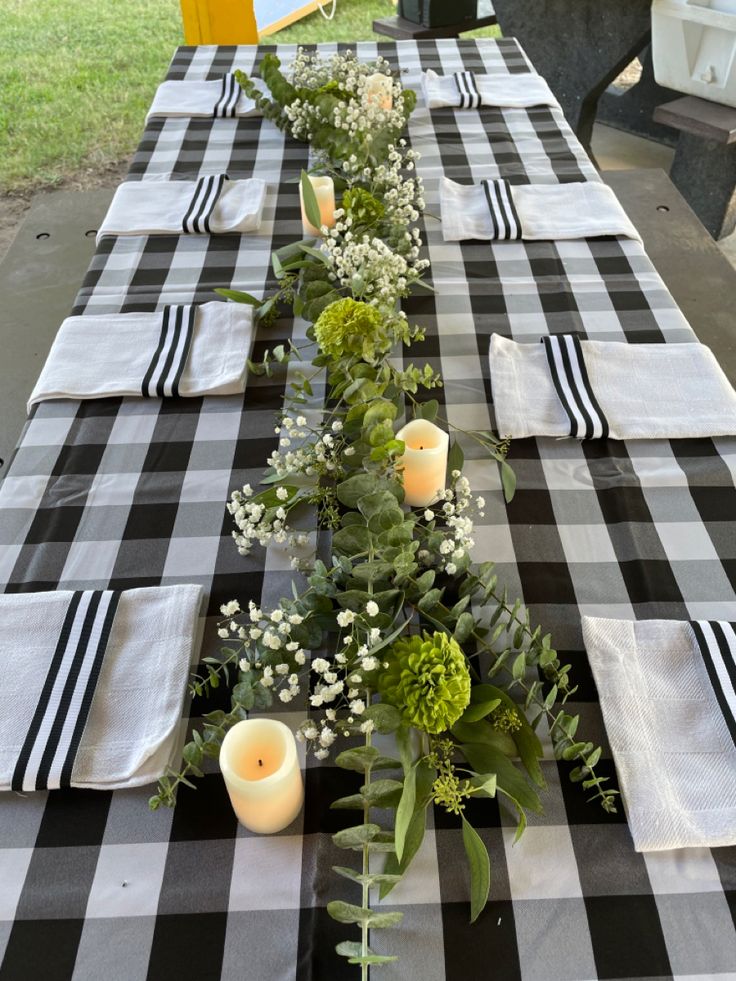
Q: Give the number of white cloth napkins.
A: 8